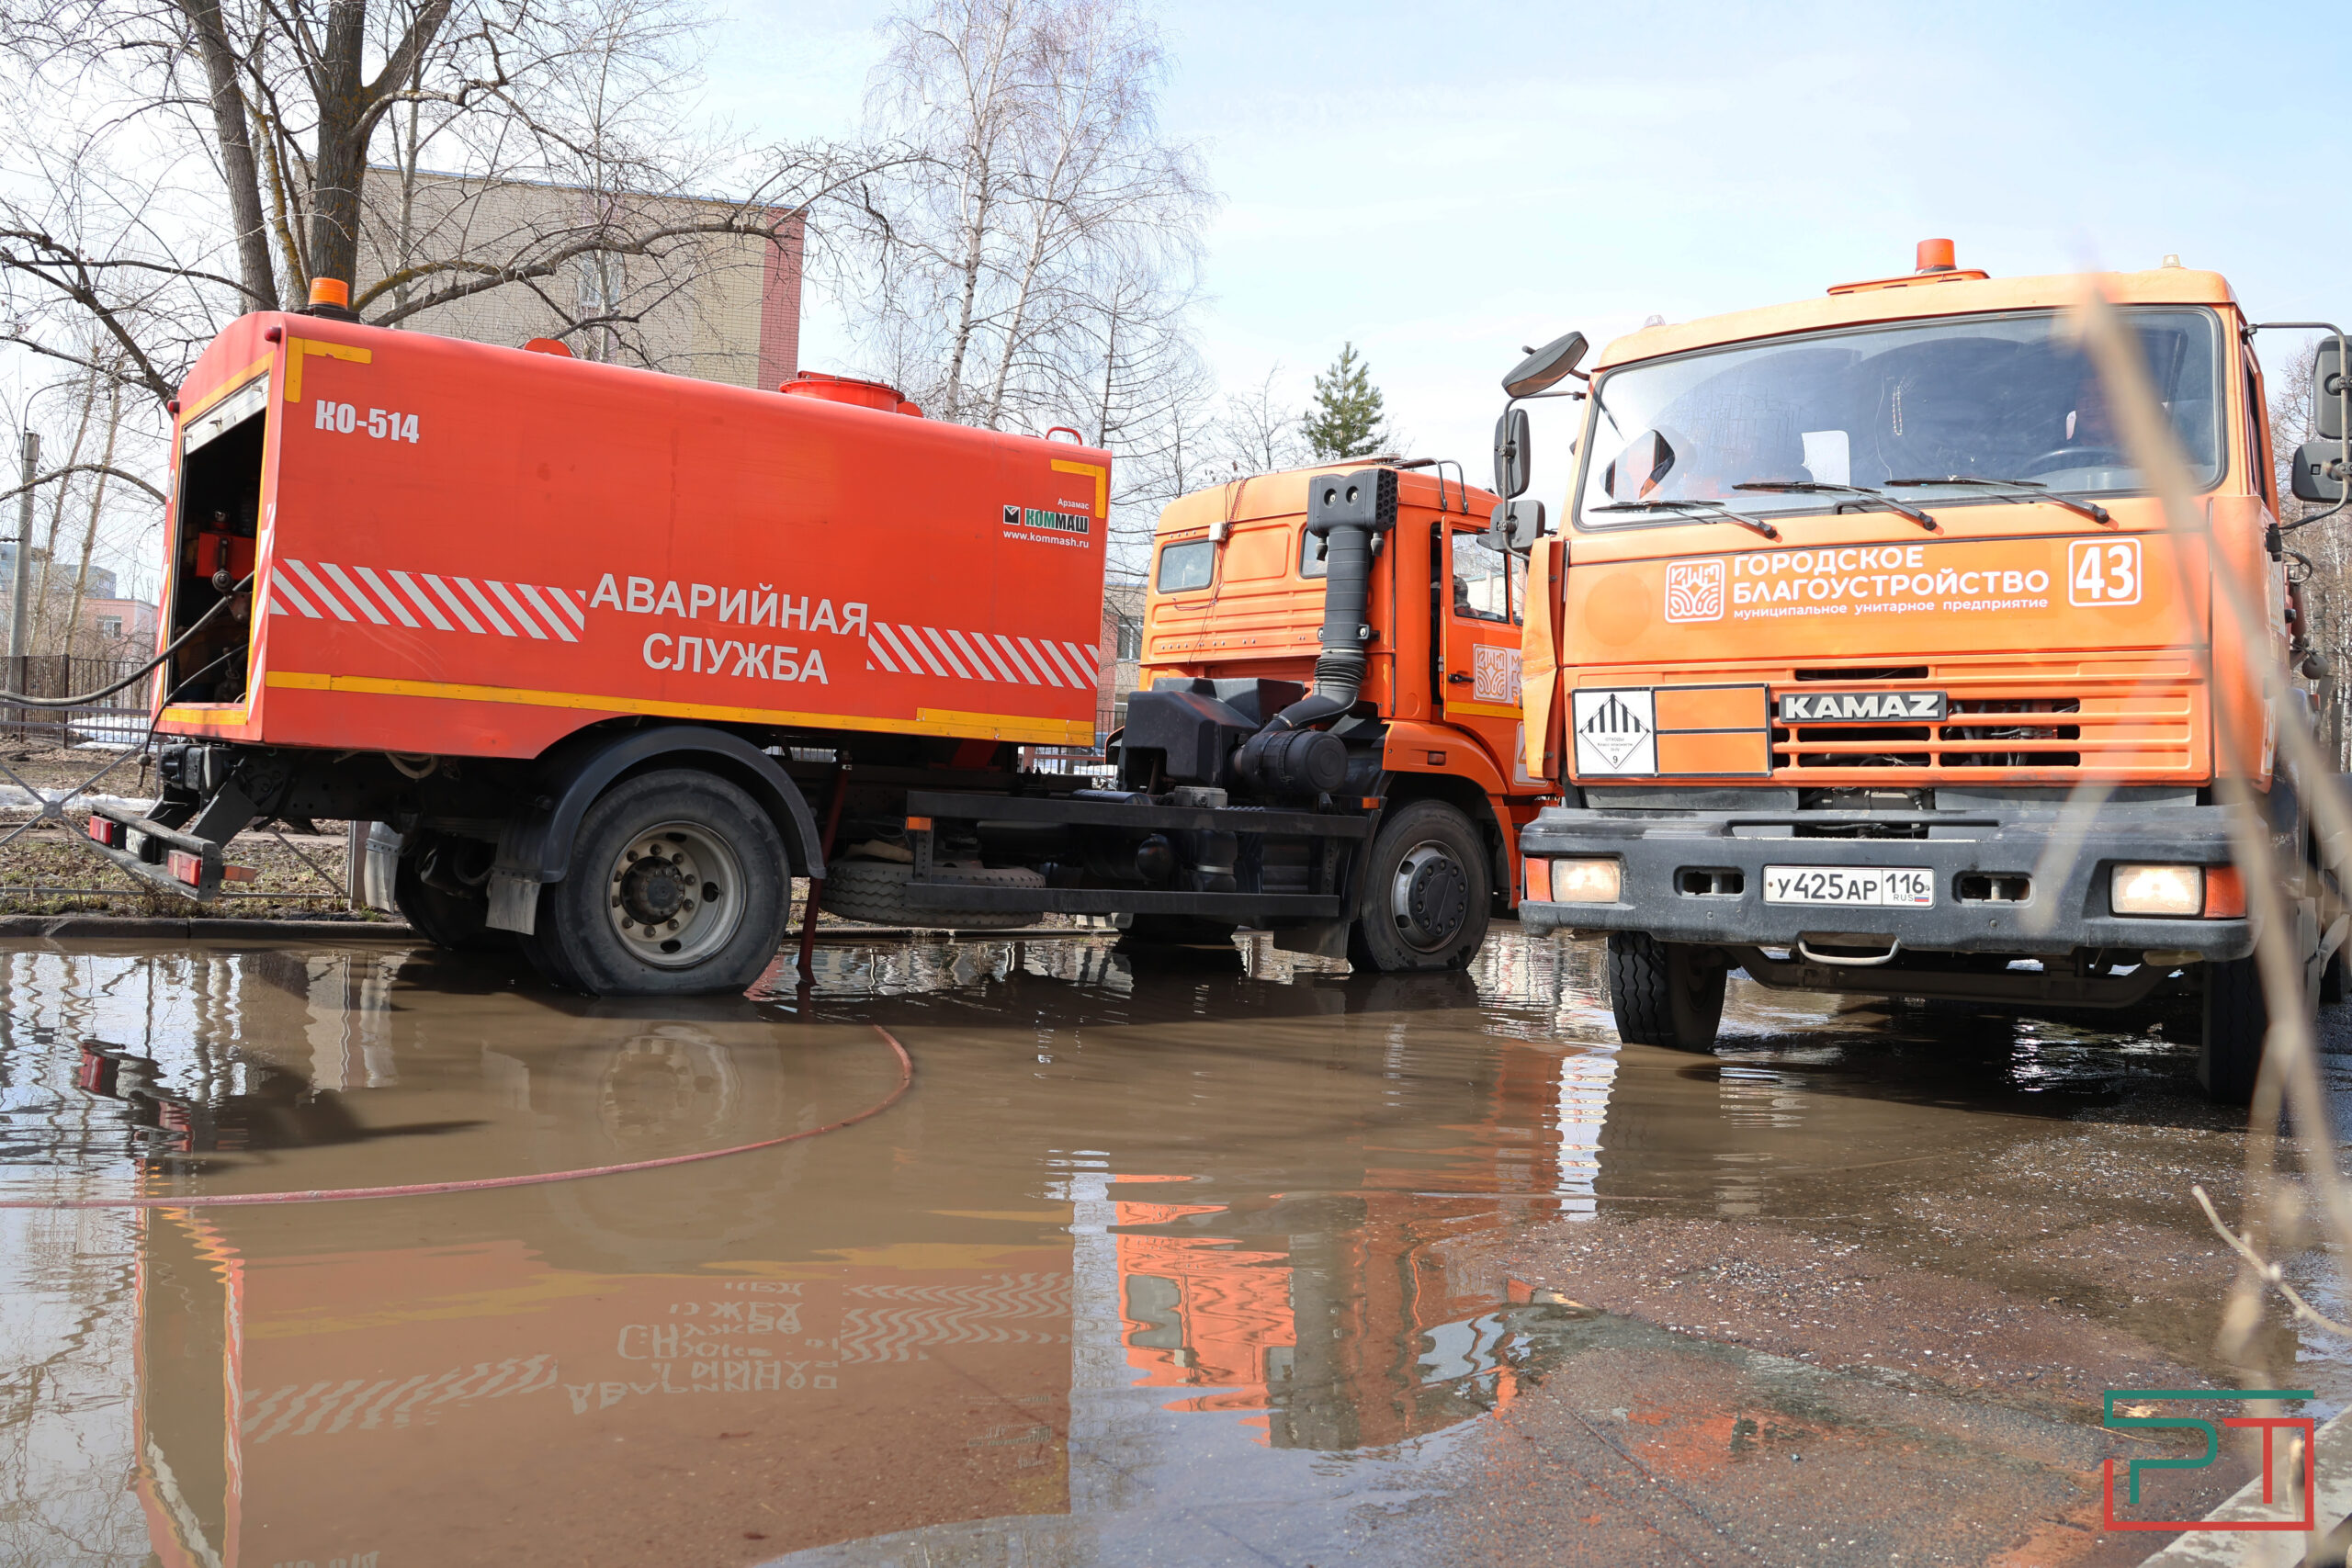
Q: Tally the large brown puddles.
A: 1